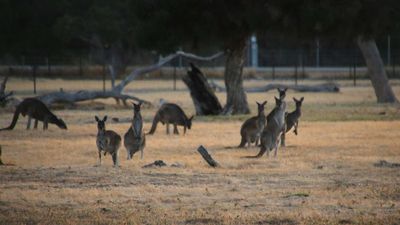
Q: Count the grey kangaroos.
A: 8